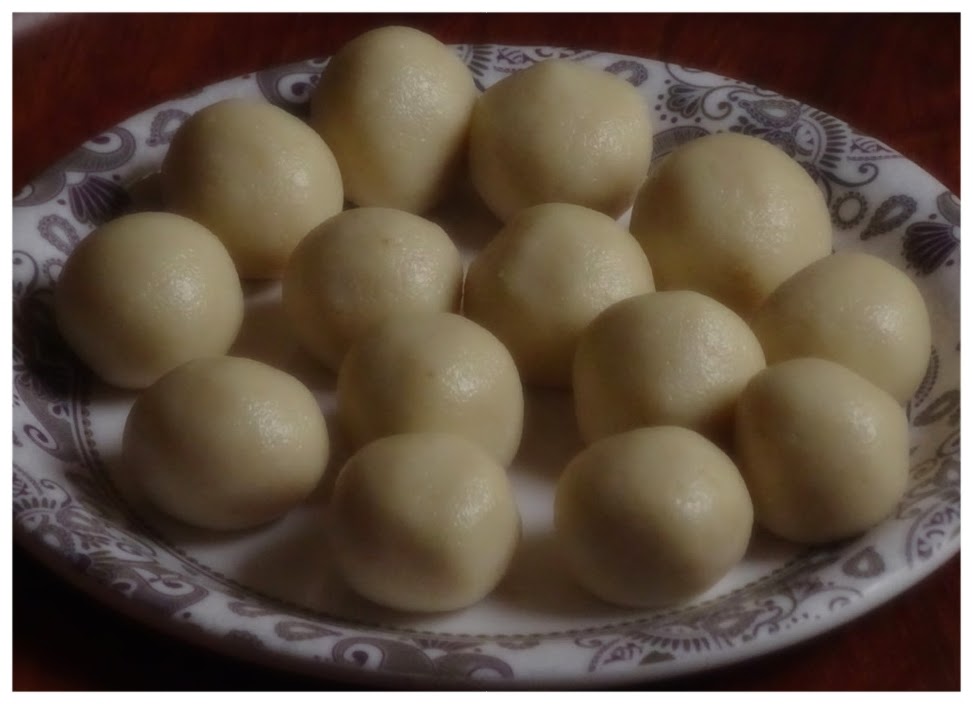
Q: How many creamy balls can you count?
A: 14